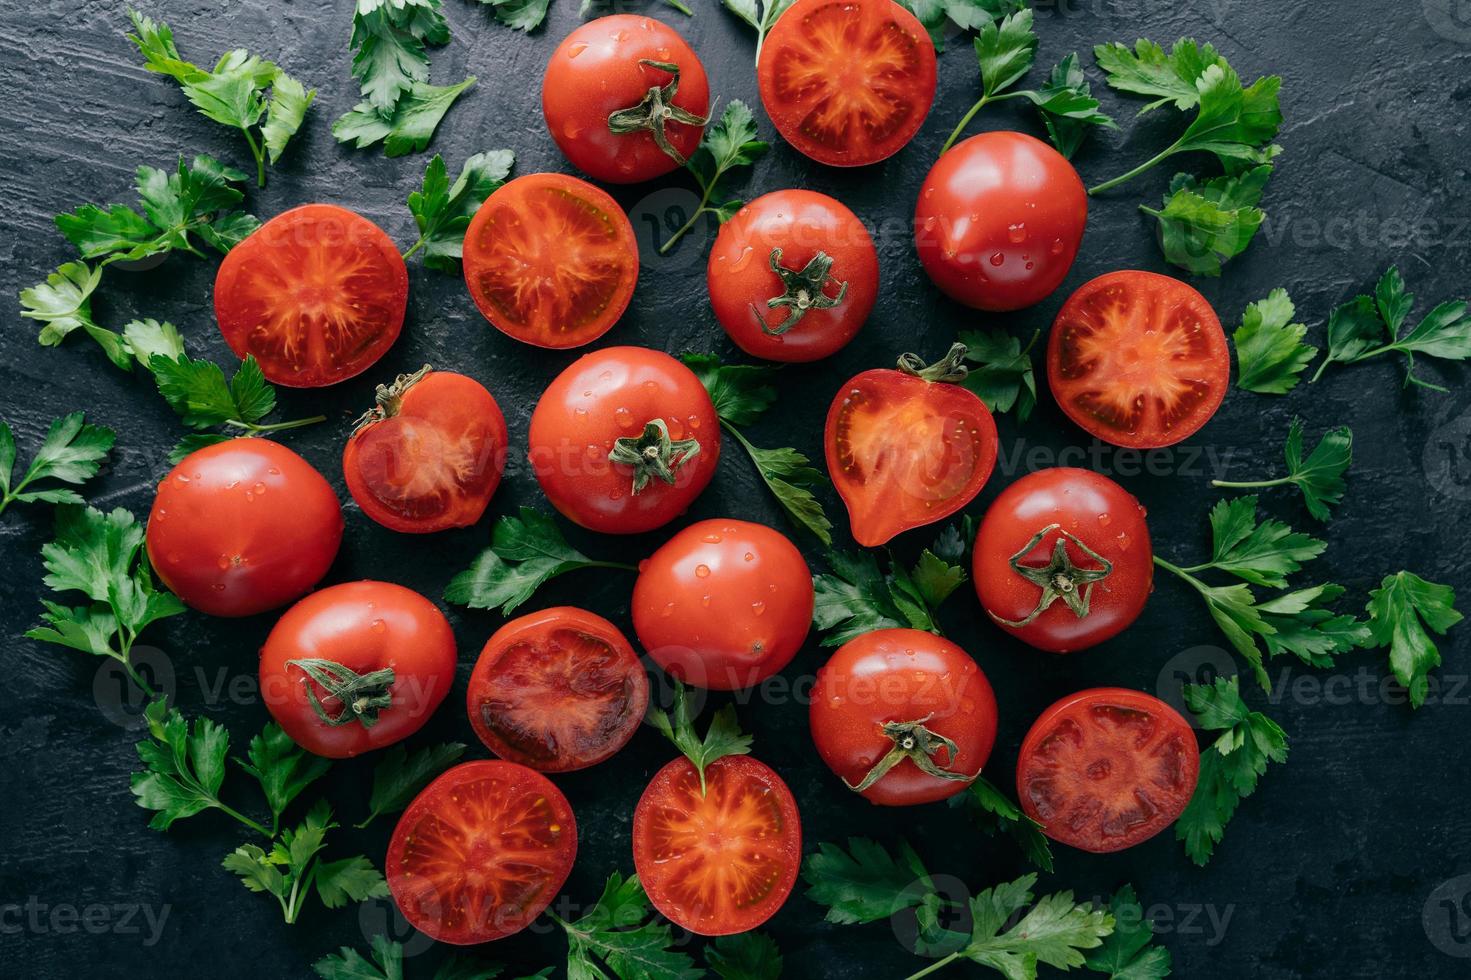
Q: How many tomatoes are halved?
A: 10